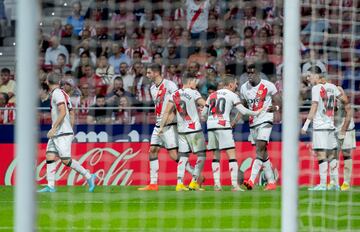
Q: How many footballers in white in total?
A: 7